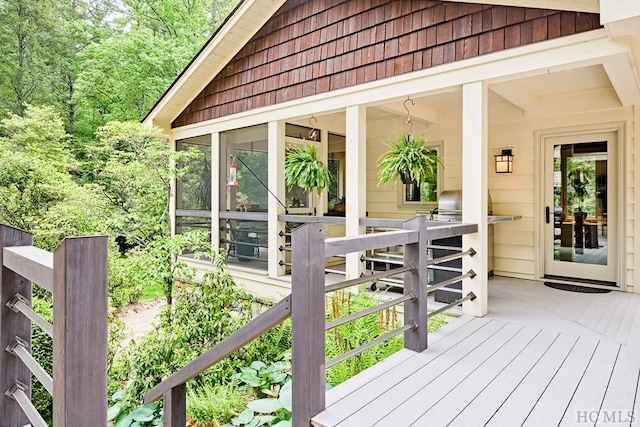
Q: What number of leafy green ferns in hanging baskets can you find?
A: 2